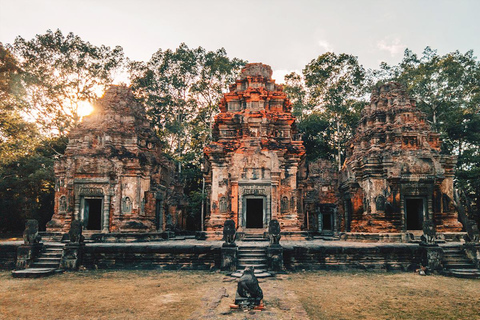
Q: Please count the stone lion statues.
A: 6